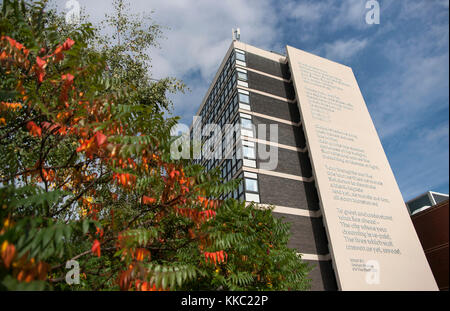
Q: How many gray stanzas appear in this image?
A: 5